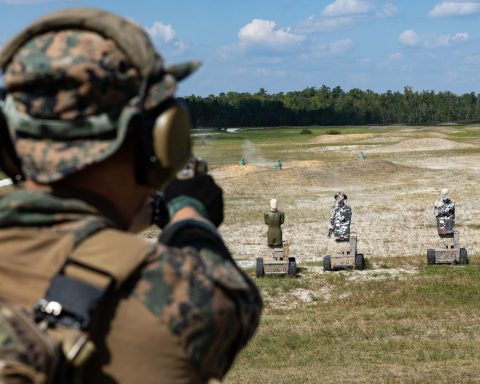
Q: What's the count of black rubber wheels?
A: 6